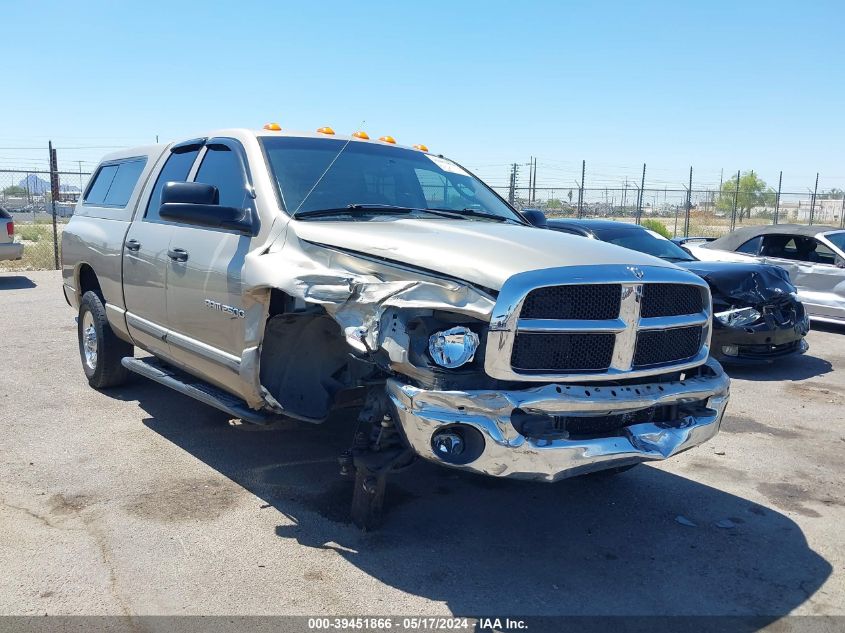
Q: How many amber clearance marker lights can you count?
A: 5